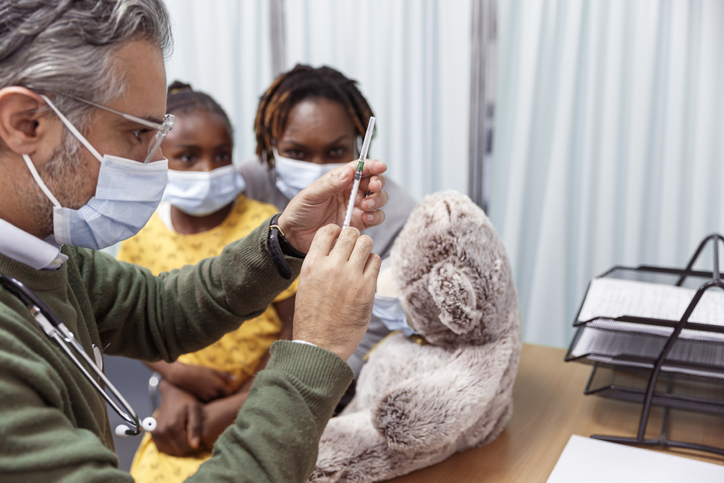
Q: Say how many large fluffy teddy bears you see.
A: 1